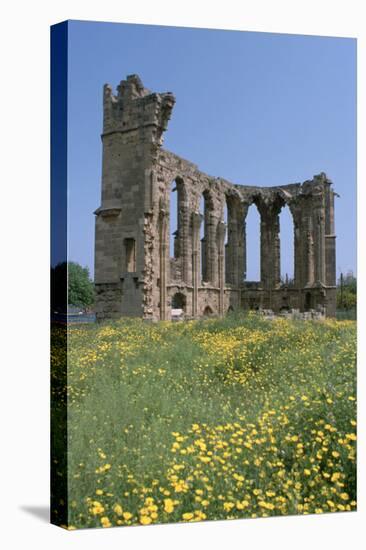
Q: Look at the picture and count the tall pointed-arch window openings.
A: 5